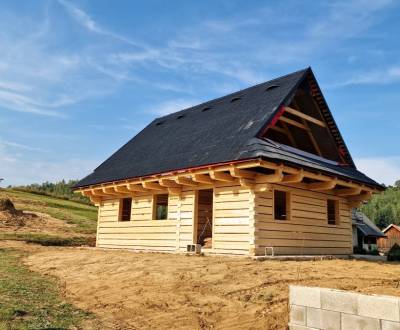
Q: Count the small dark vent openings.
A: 5